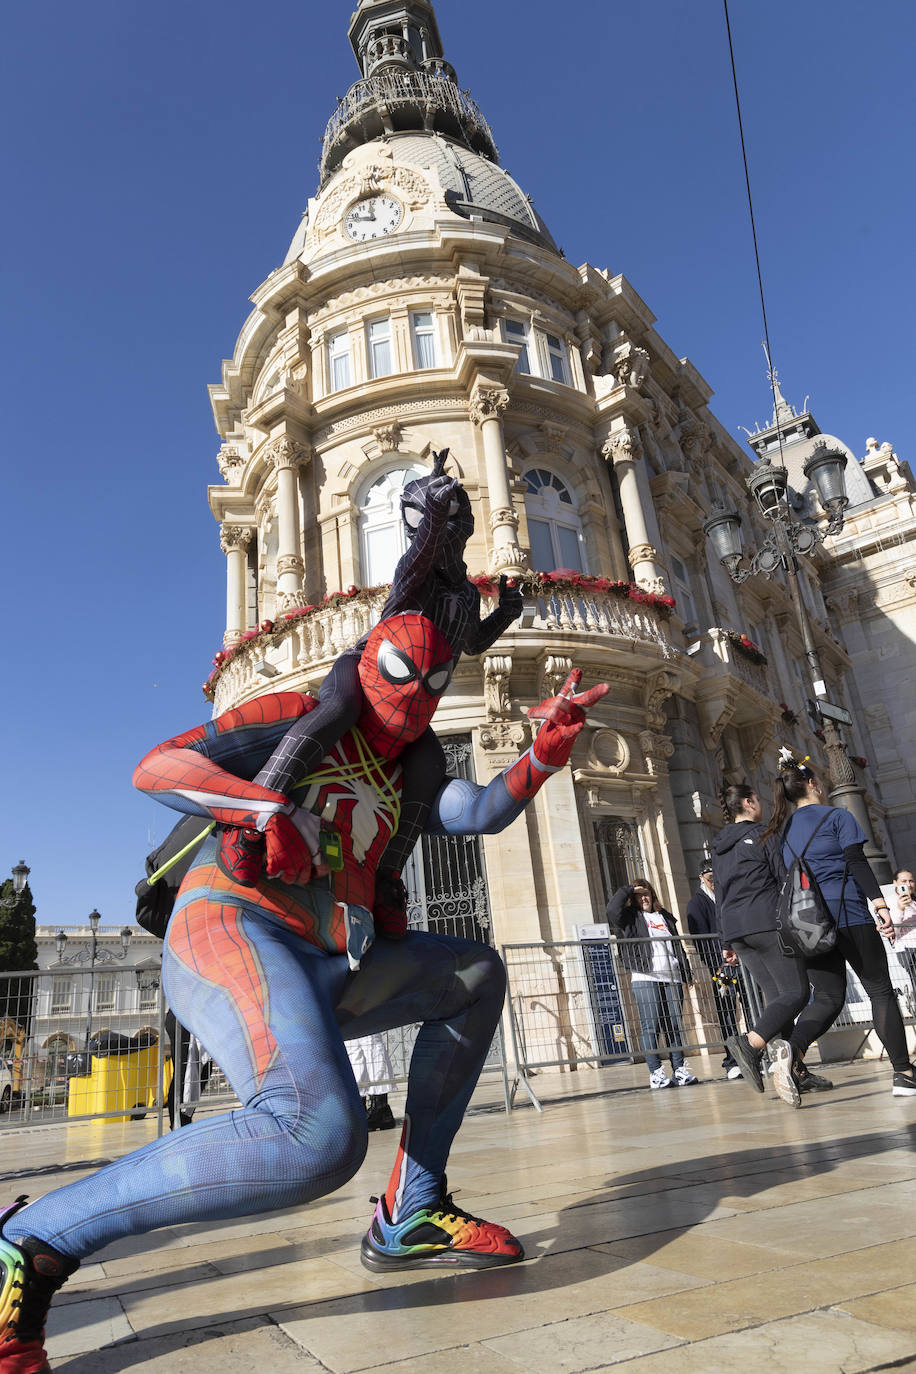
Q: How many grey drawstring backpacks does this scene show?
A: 1